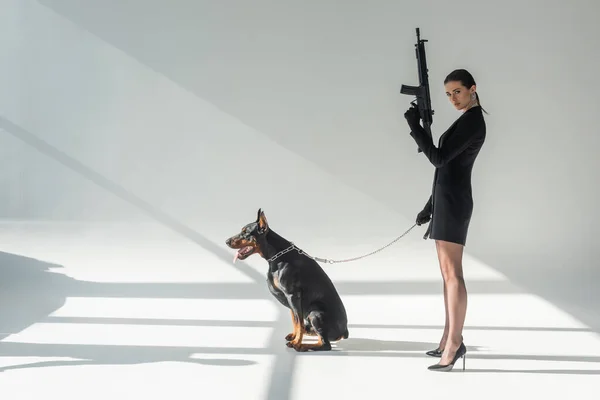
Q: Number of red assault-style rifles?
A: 0